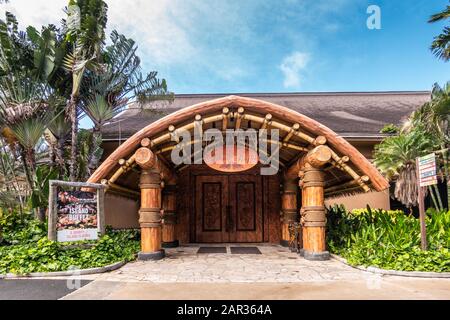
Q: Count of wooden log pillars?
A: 4